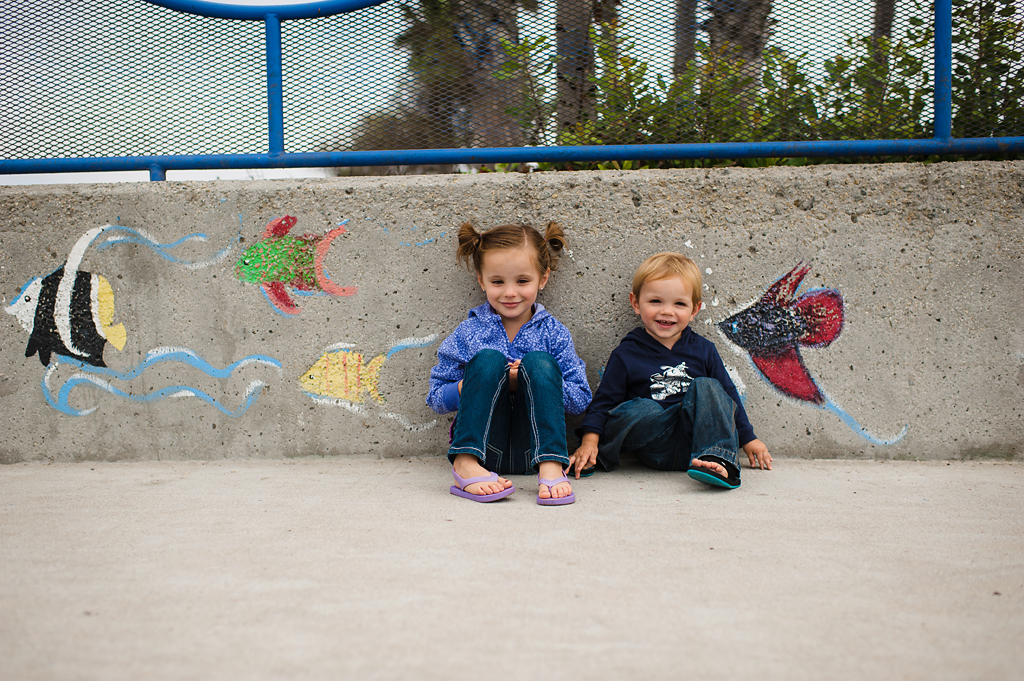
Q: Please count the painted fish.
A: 4